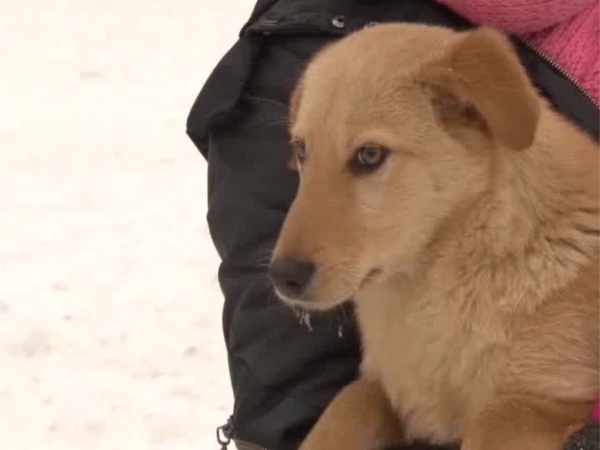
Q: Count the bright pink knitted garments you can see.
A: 1